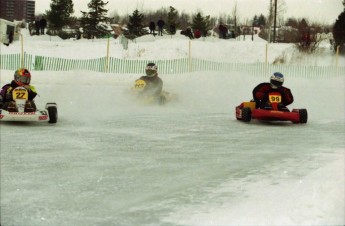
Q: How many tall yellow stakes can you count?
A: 5